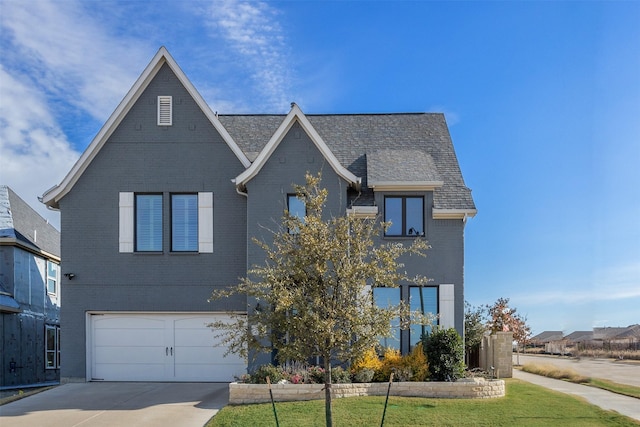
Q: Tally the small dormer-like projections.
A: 1